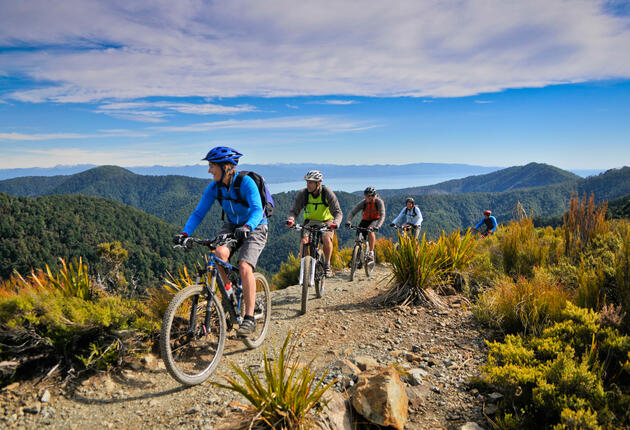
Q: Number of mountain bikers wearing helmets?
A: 5